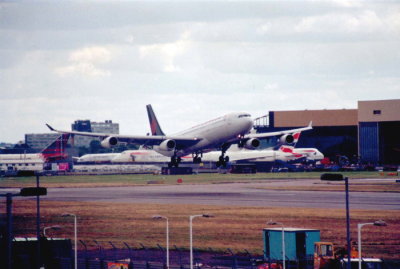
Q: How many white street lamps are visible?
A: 6